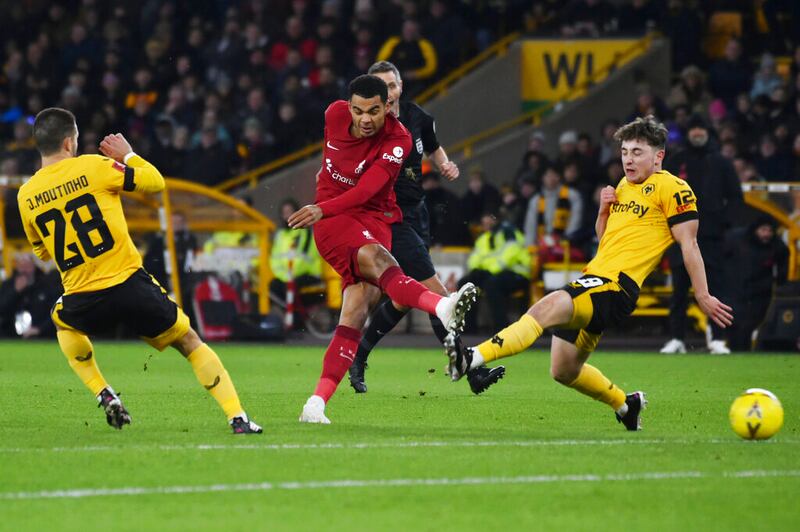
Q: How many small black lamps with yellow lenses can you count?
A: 0